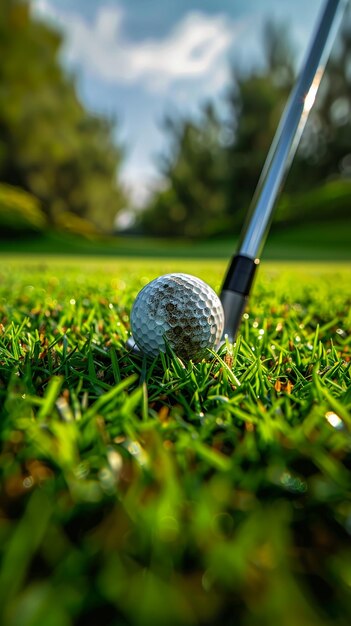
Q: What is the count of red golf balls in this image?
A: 0